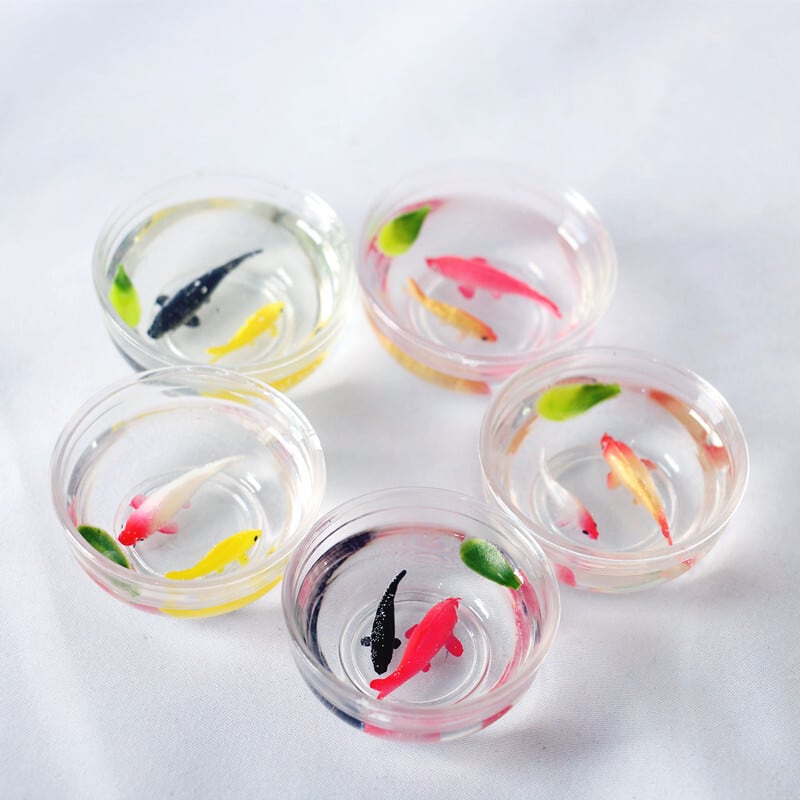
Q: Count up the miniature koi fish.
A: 10